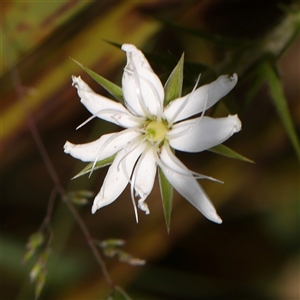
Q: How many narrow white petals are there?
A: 8